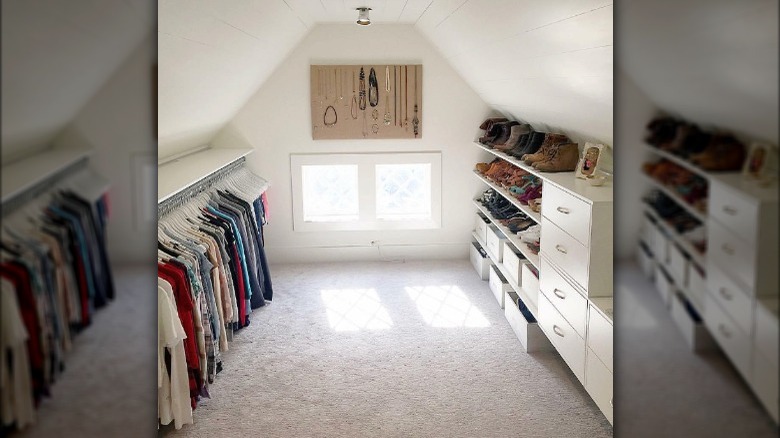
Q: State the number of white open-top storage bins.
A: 7